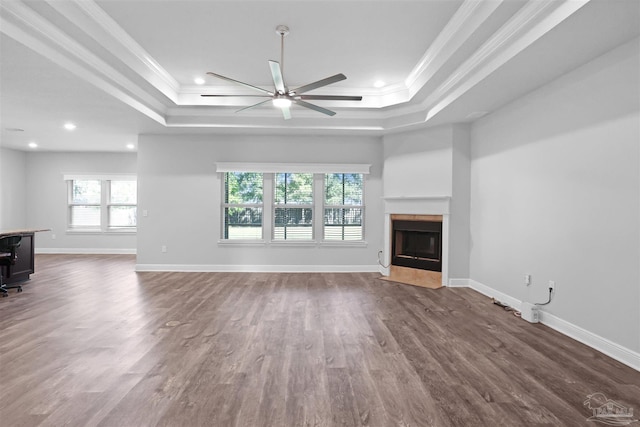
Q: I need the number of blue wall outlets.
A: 0